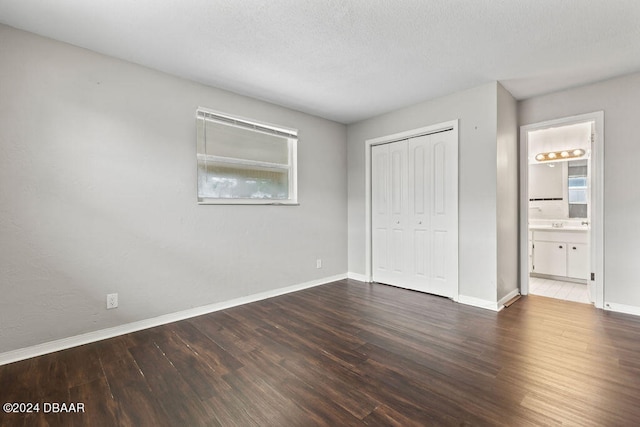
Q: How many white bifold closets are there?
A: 1